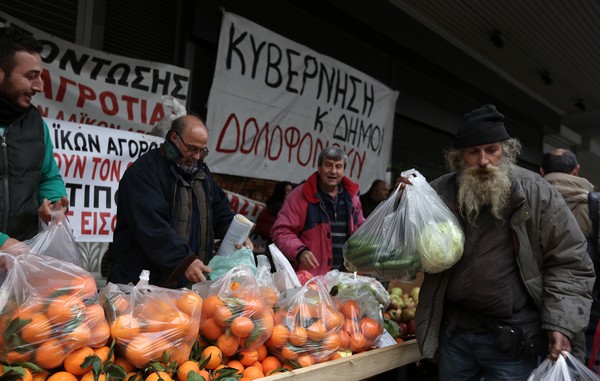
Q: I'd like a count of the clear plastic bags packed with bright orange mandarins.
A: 5